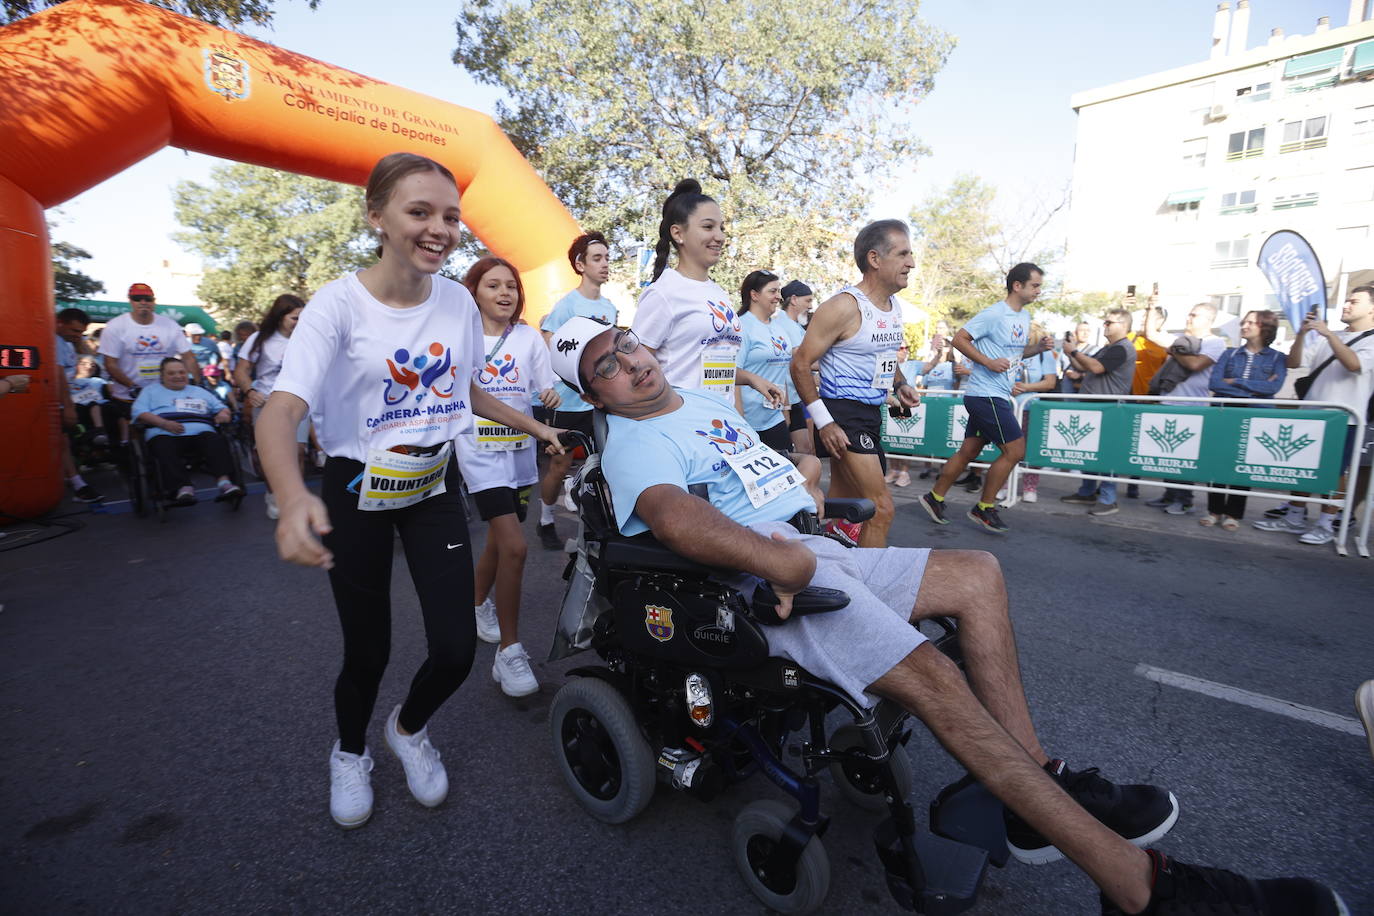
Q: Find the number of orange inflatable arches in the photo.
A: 1